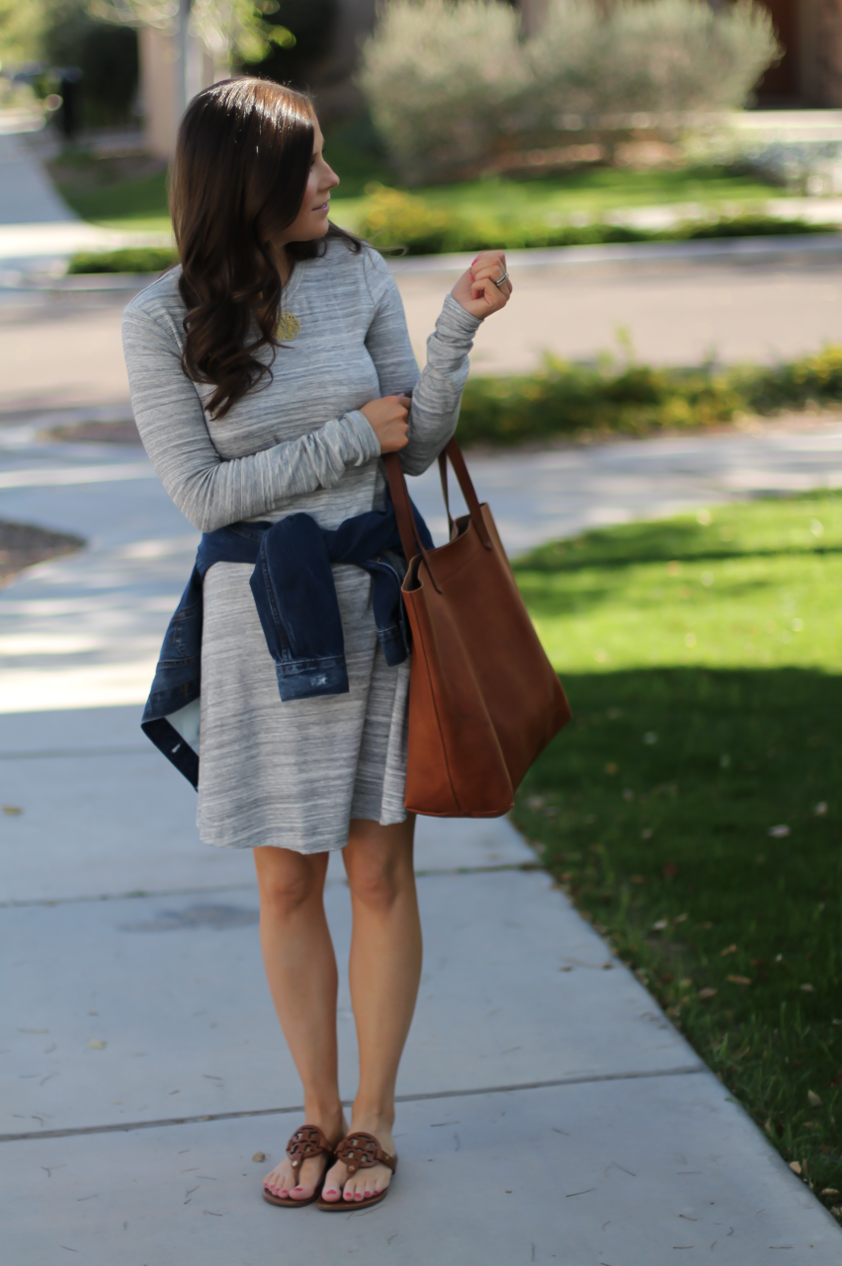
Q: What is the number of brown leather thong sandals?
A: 2